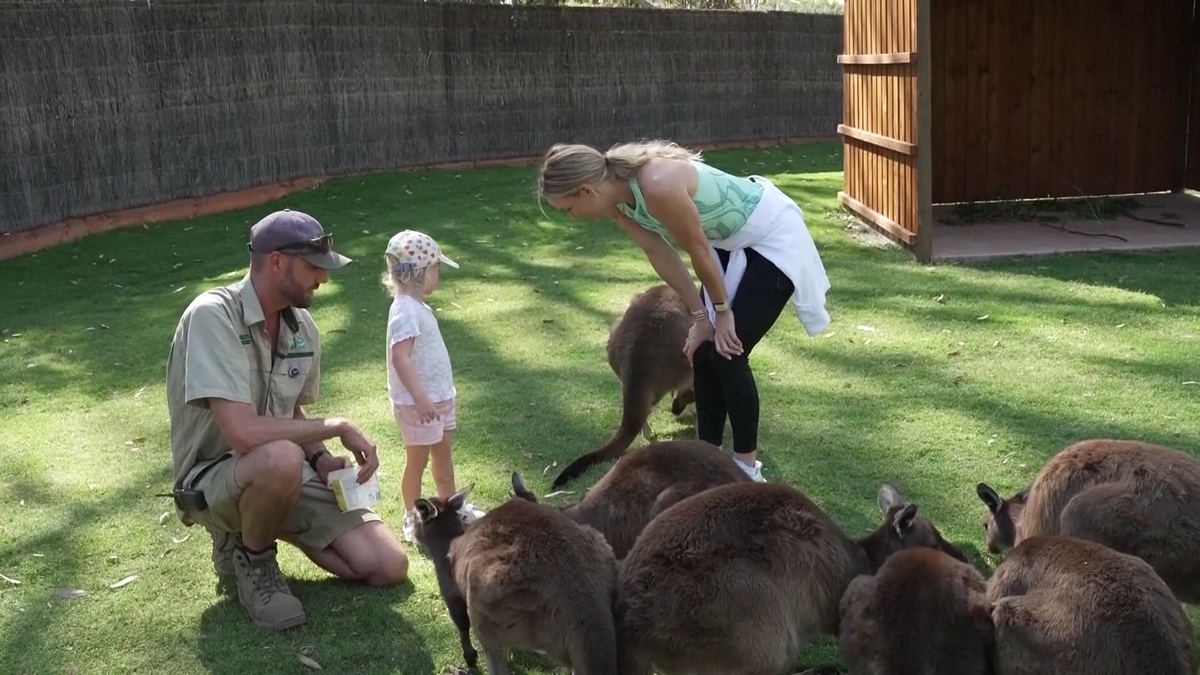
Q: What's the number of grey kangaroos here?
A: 7